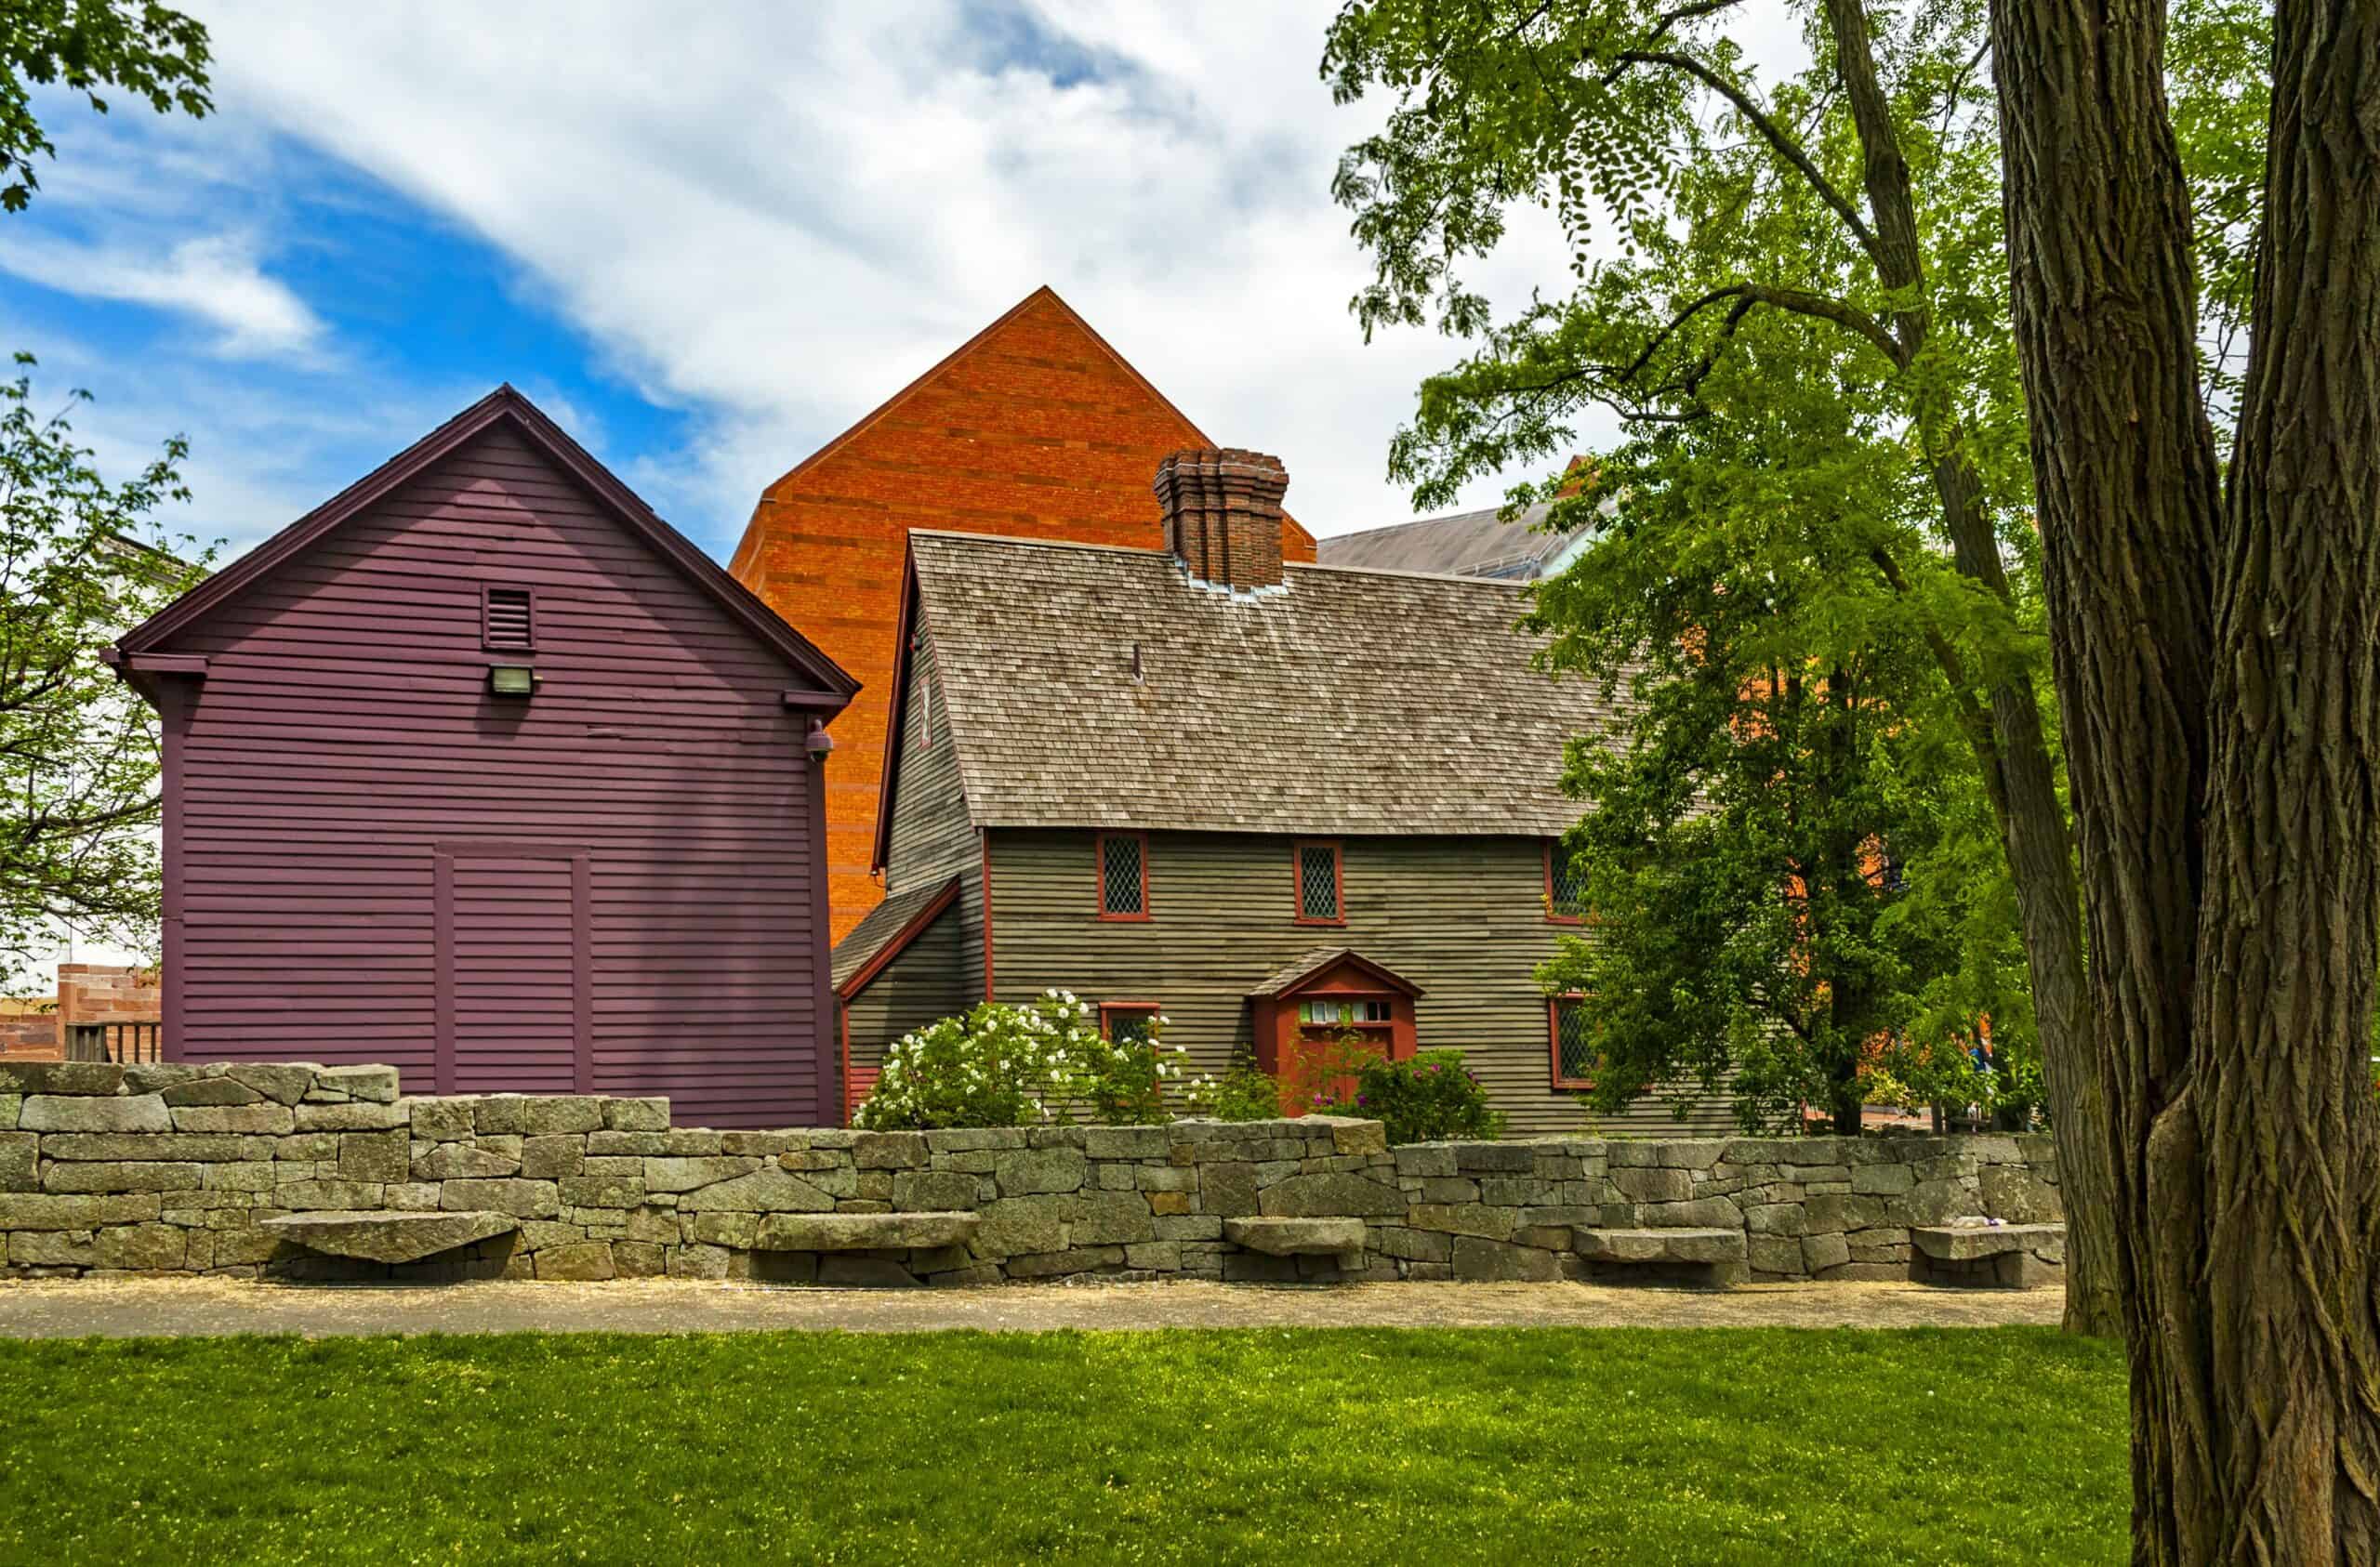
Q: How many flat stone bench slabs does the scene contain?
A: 5